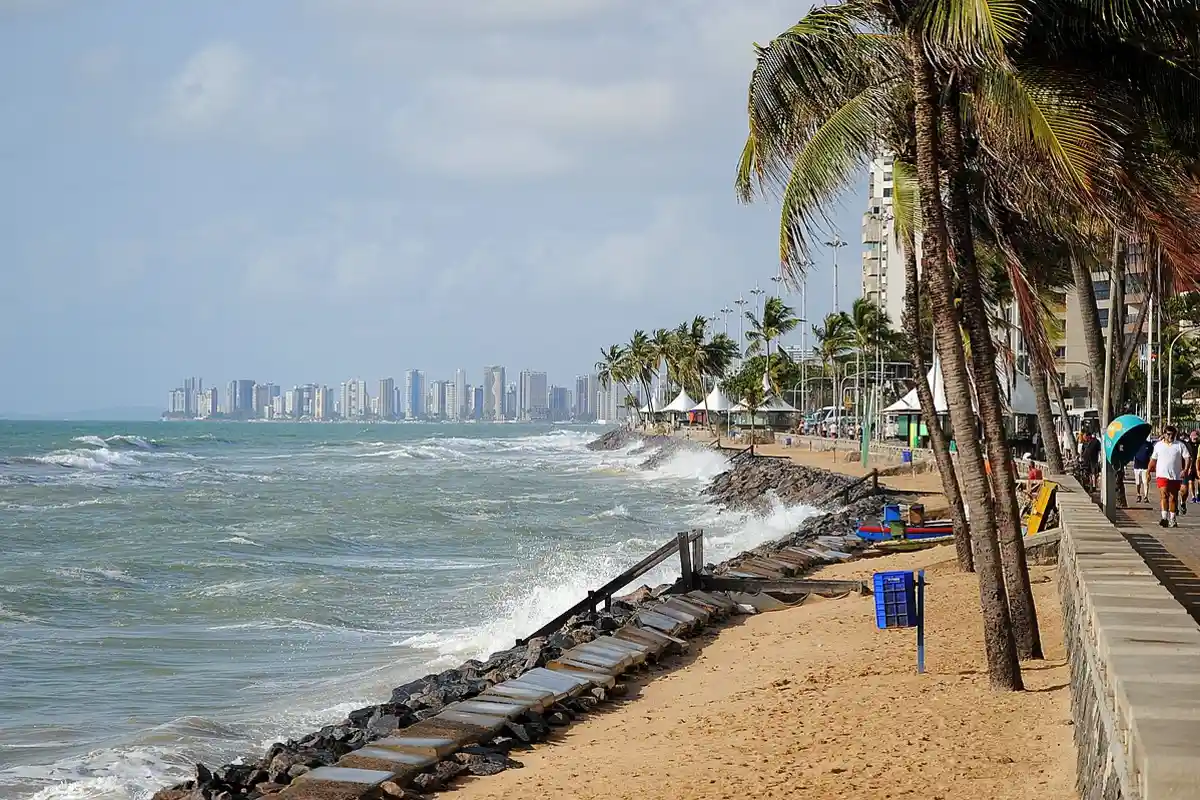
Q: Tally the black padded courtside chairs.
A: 0